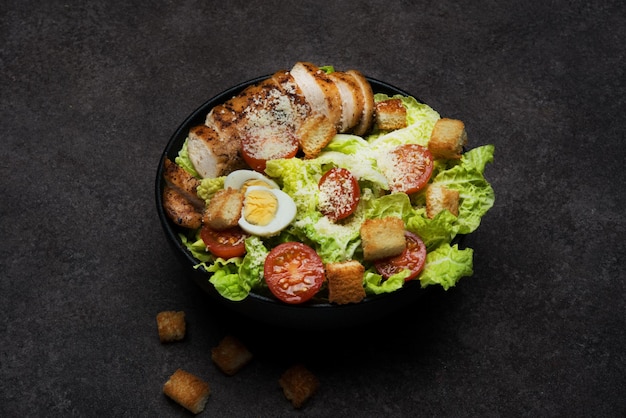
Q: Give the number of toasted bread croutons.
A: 11